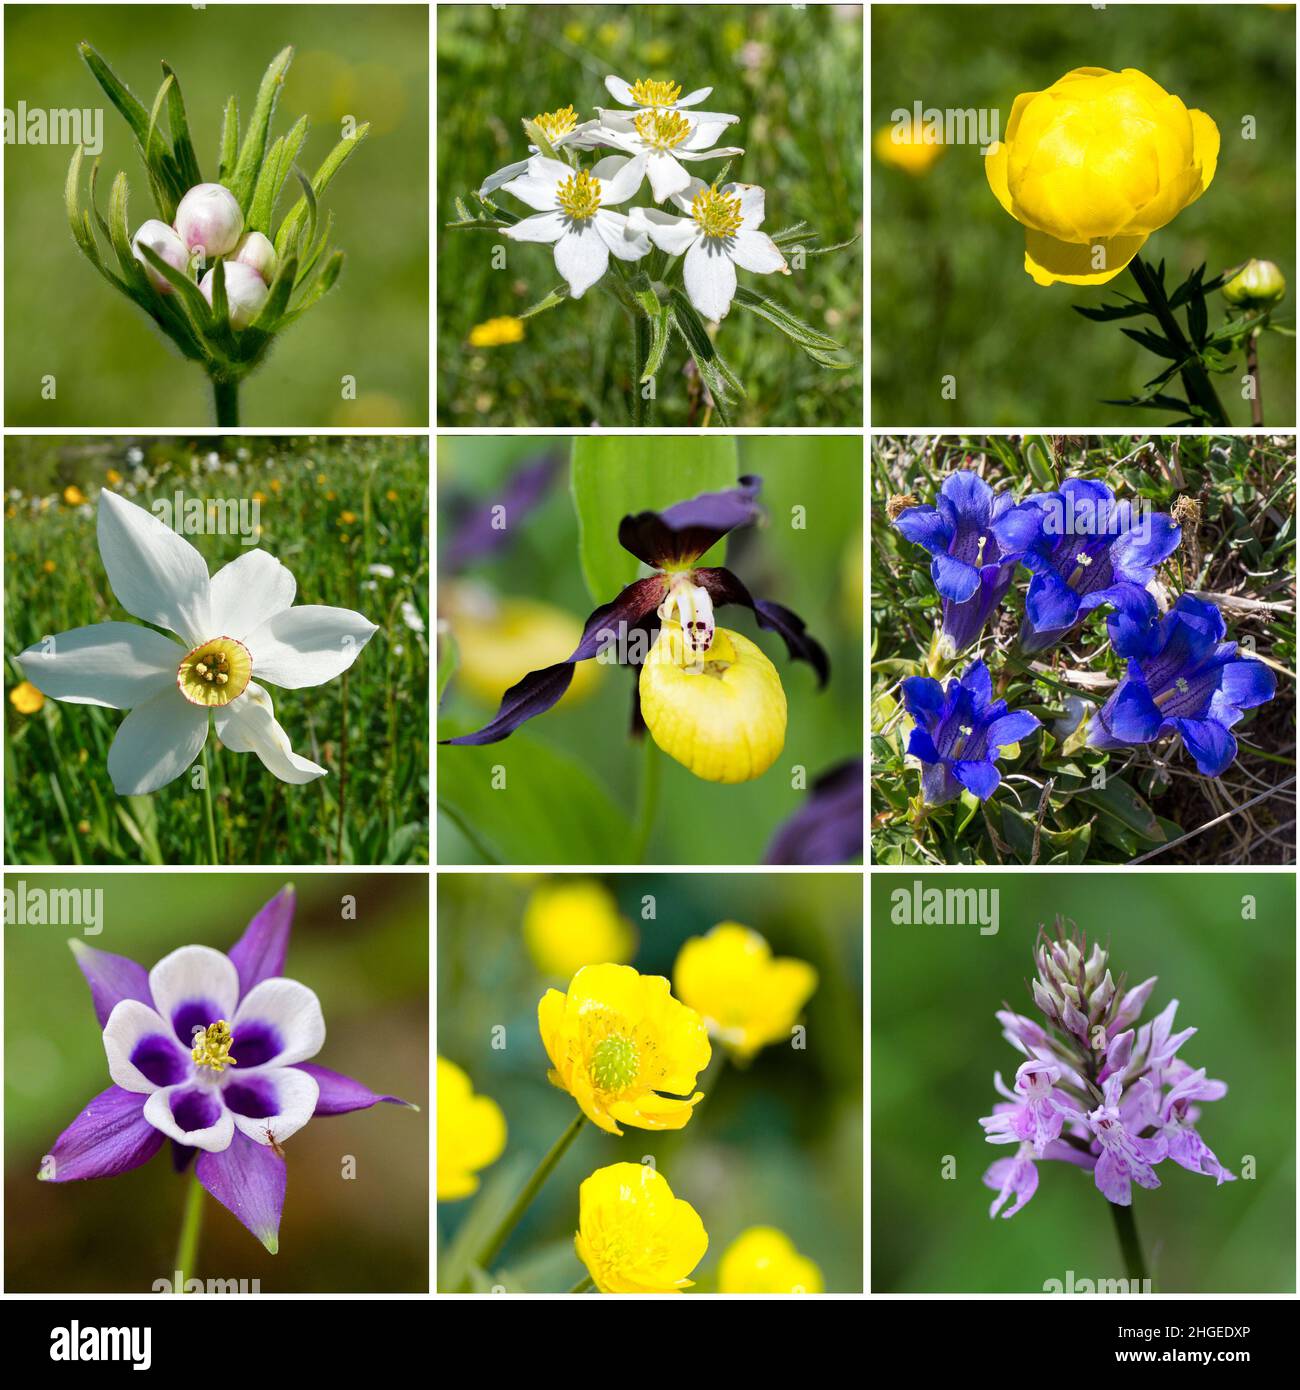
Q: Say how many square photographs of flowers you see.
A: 9